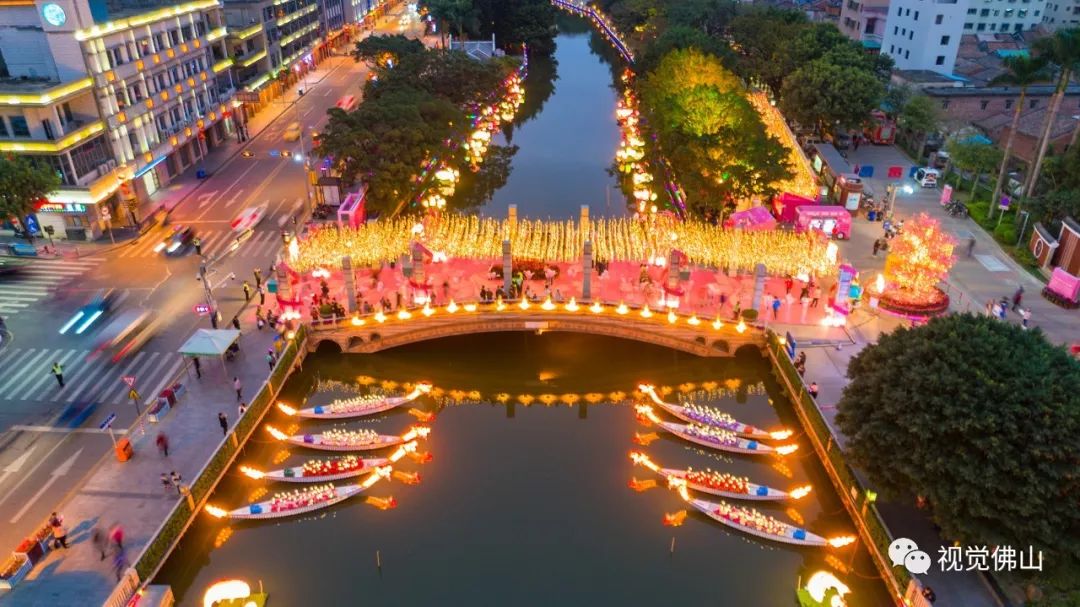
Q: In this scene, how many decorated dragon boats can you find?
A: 8